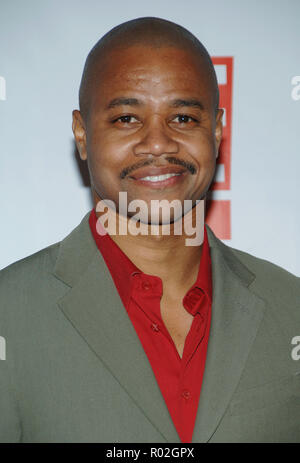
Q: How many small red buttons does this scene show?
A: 3